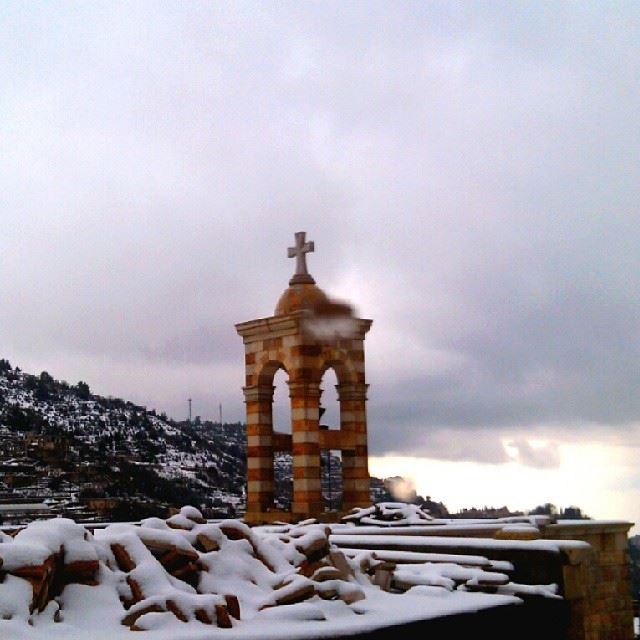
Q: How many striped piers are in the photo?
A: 3